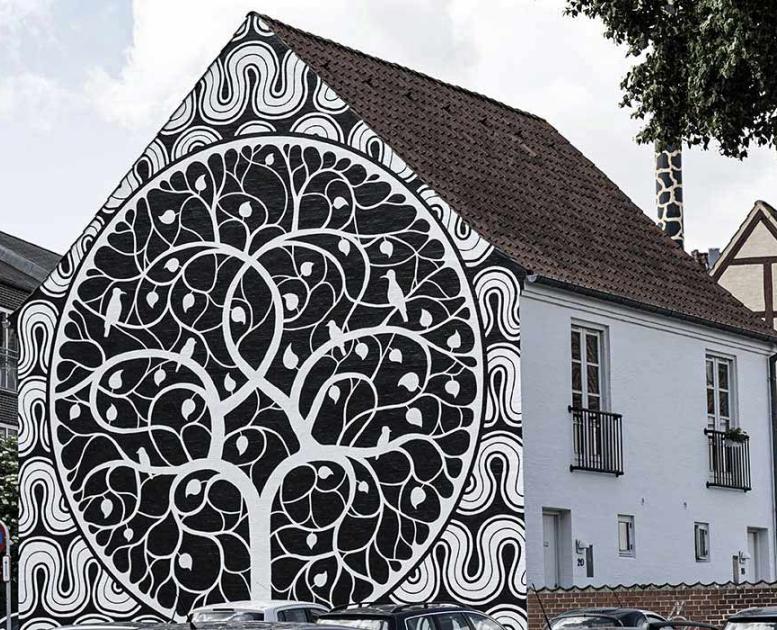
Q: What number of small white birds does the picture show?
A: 6